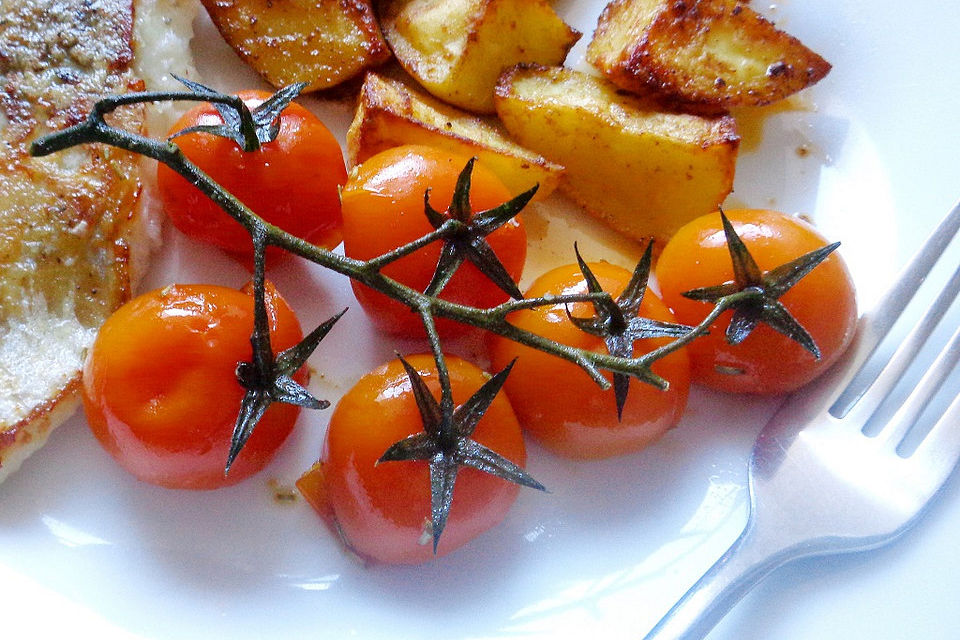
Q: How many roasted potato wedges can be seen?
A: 5